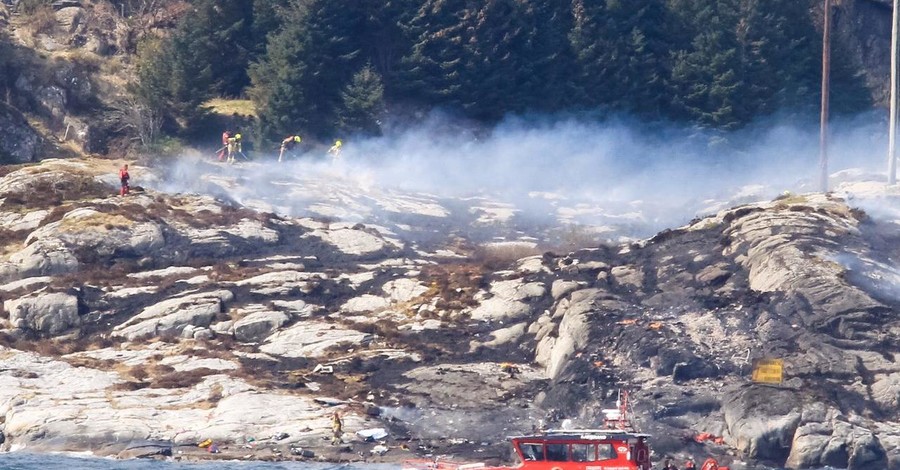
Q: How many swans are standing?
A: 0